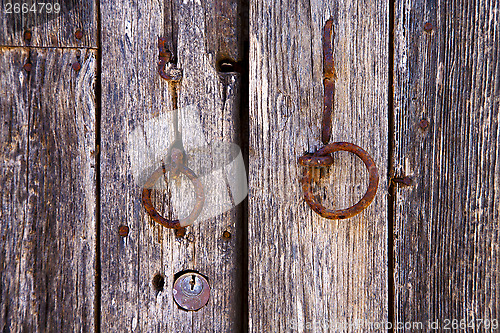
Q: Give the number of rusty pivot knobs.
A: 2